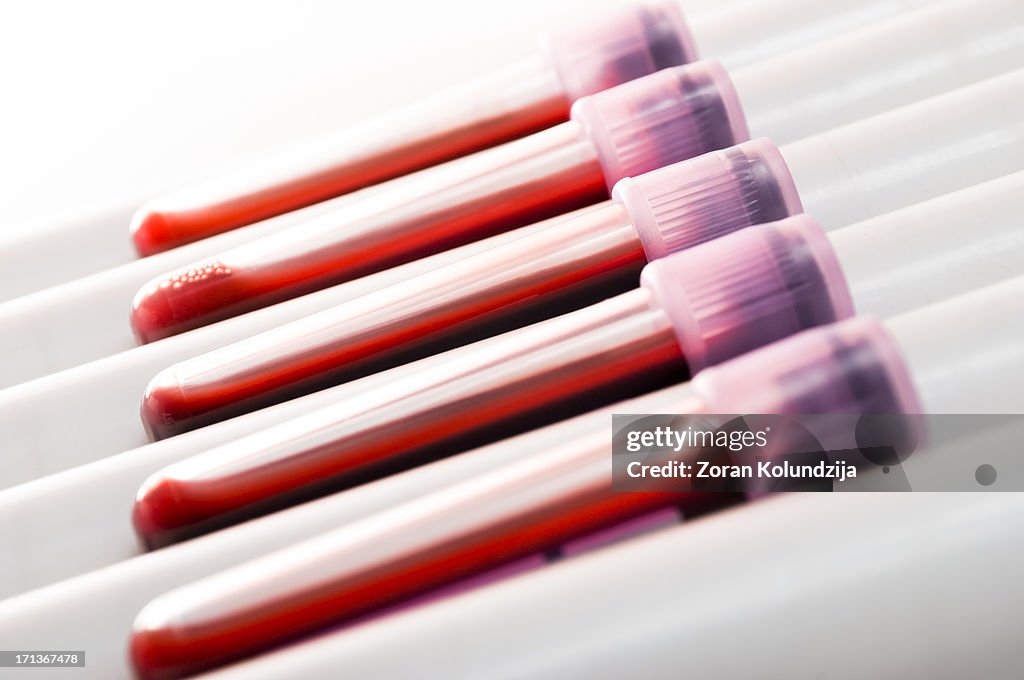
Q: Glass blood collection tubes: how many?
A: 5